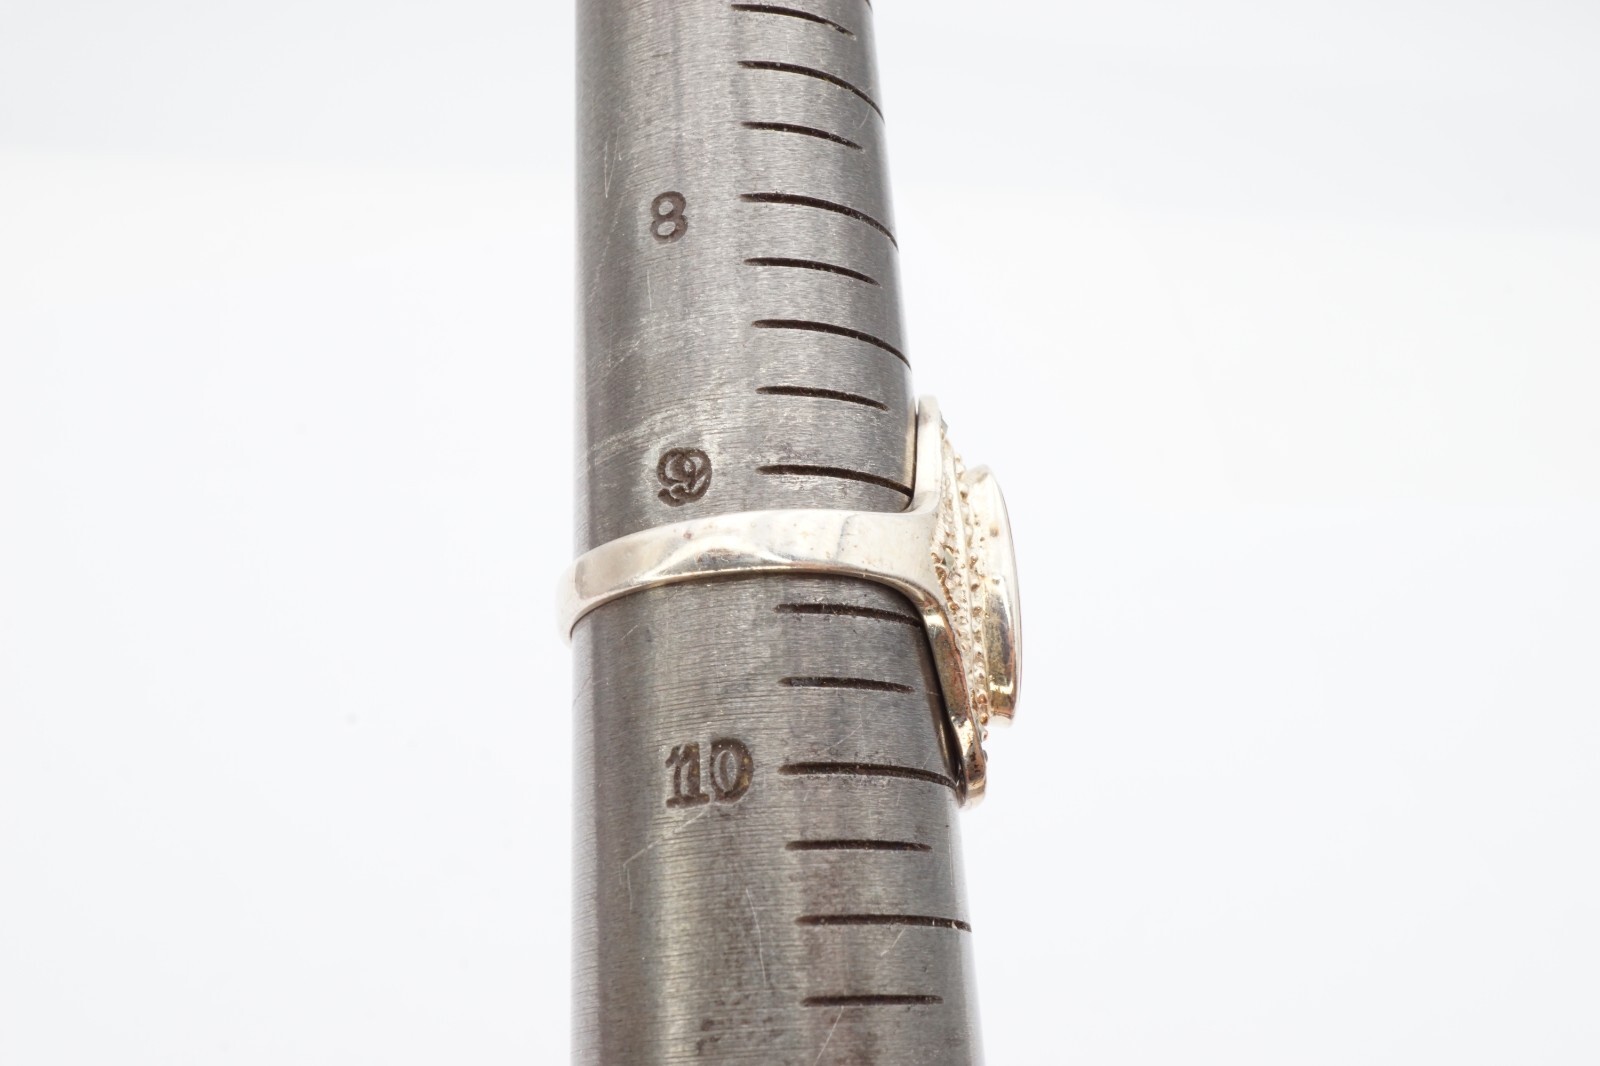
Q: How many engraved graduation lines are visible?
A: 14